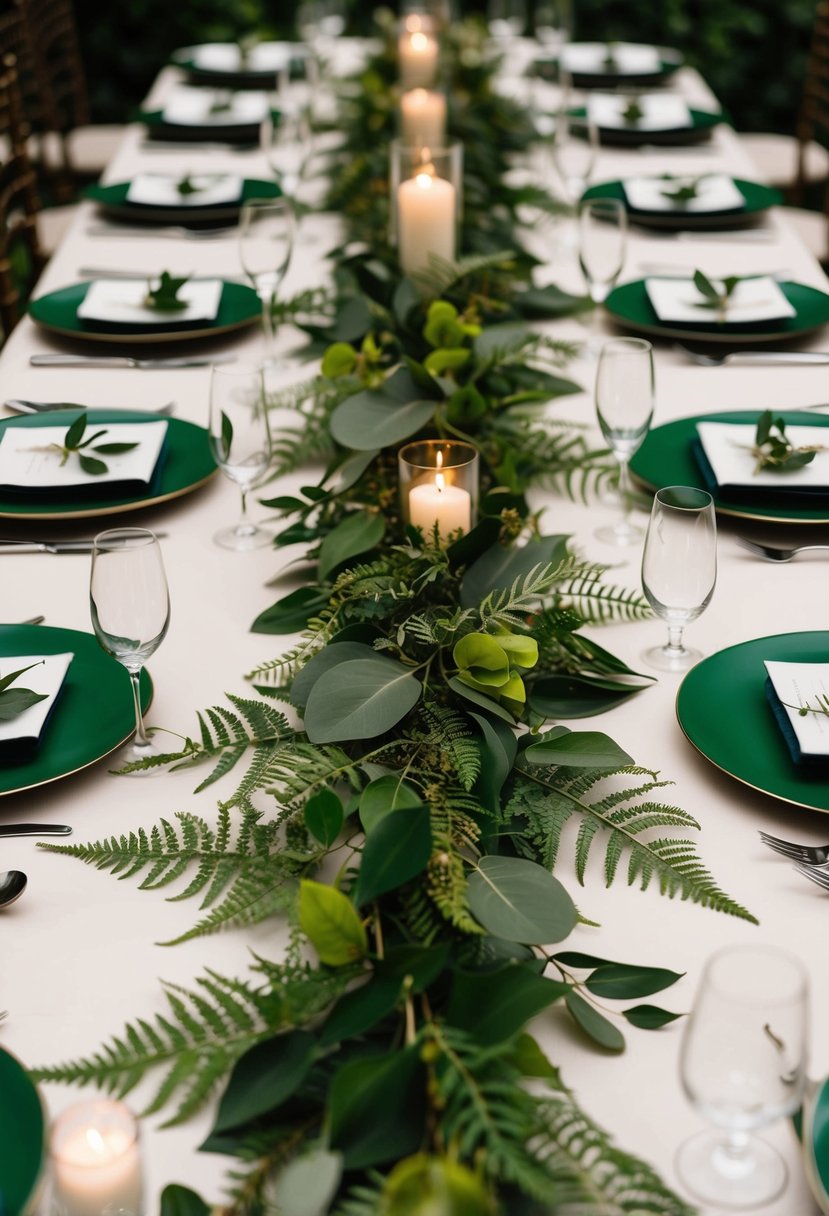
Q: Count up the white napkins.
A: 12